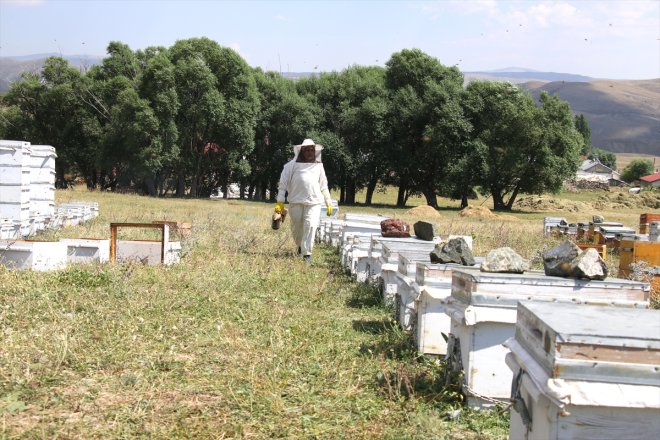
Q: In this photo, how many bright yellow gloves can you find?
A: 2